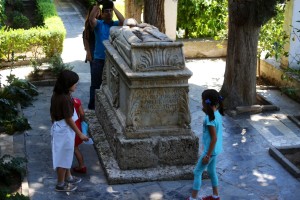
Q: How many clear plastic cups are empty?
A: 0